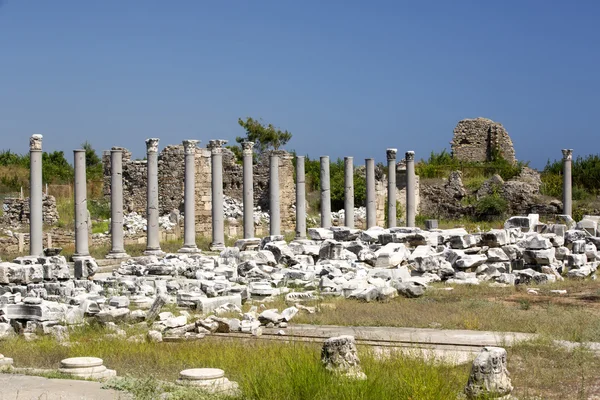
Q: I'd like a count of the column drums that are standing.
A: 15